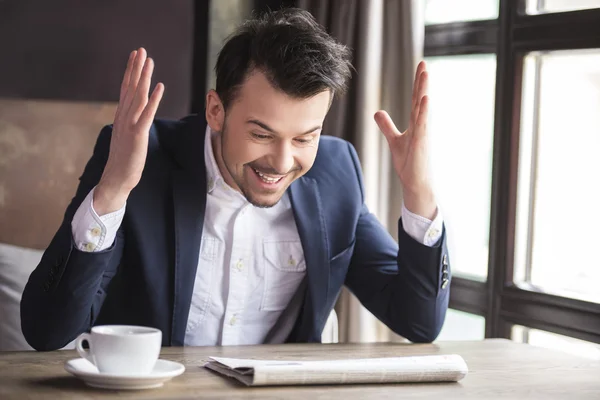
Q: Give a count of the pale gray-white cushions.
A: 1